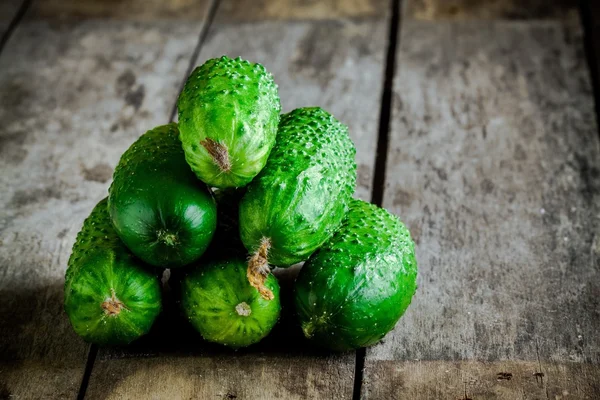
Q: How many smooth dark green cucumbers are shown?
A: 1